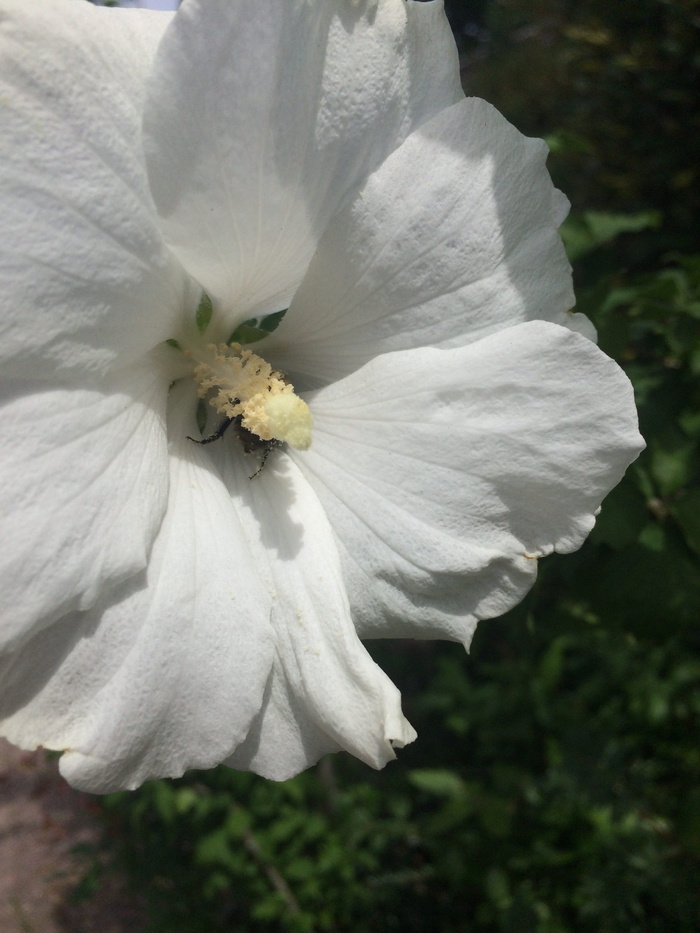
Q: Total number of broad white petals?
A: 6